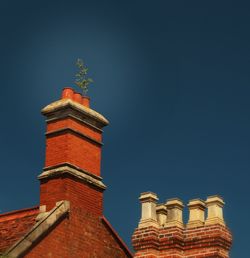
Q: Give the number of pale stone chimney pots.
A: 5